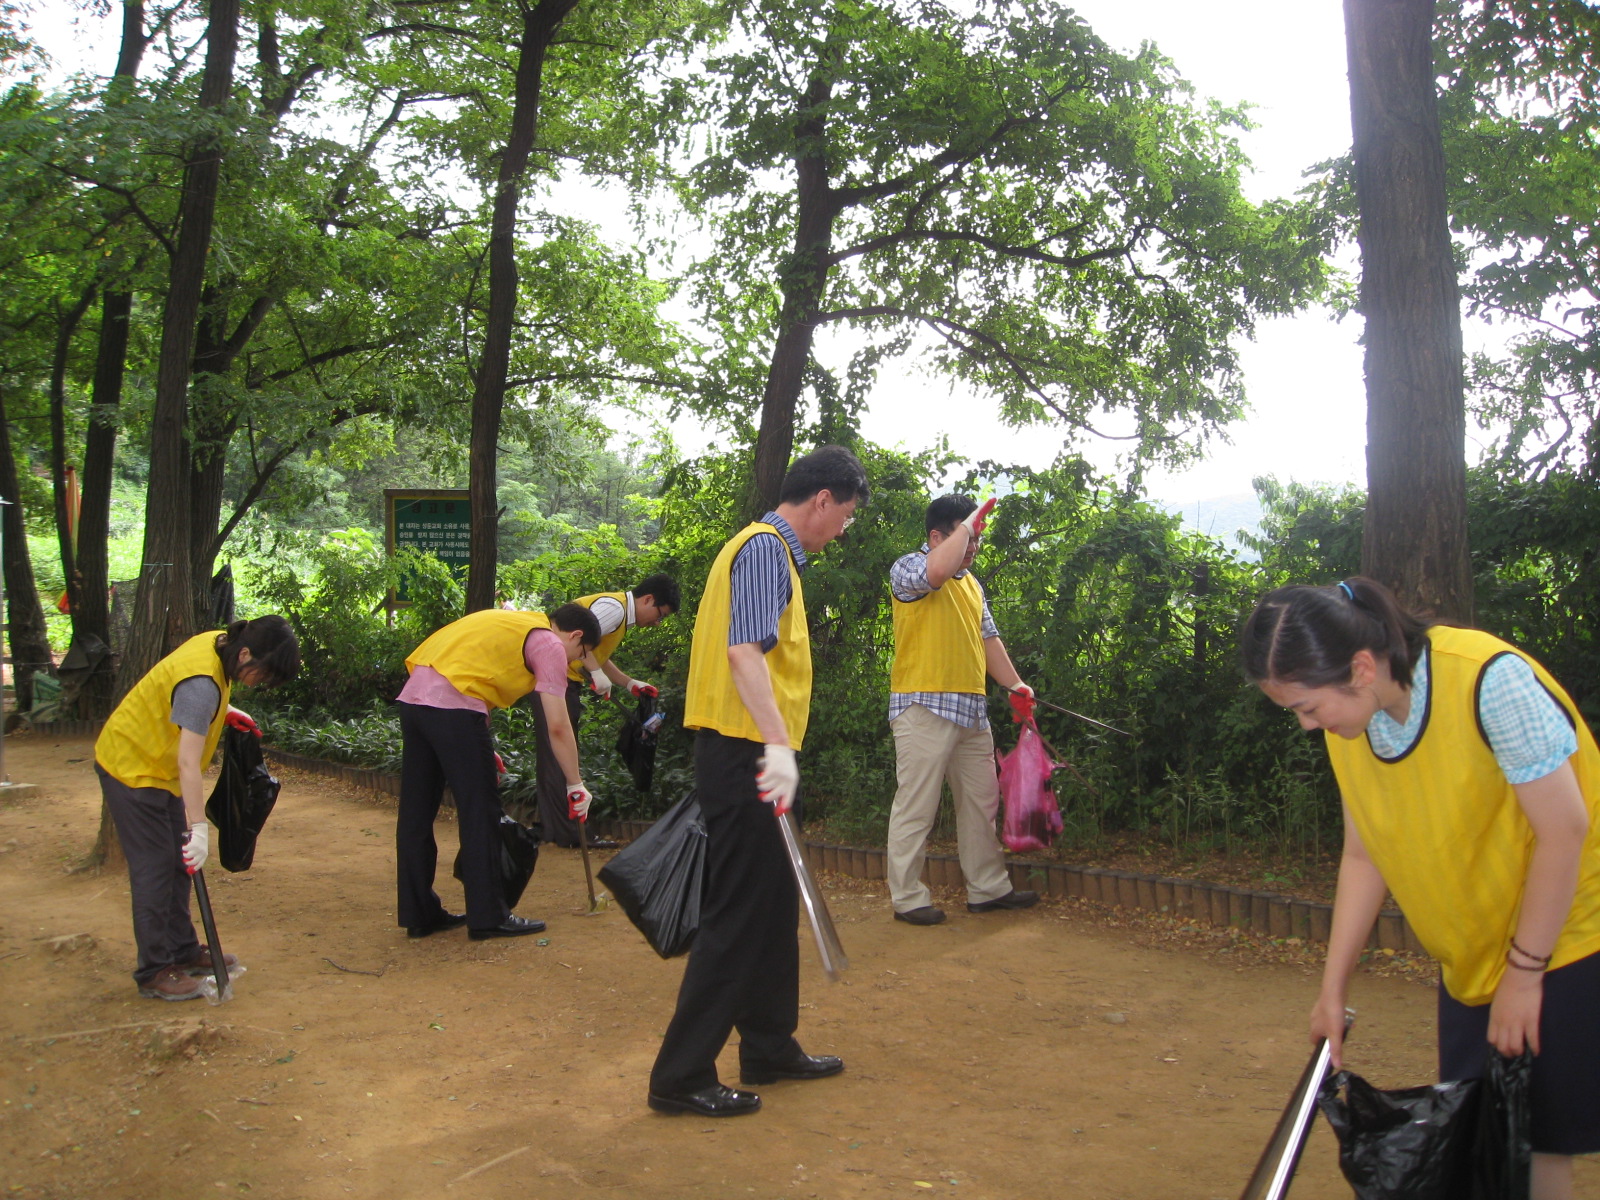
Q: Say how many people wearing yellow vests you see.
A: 6